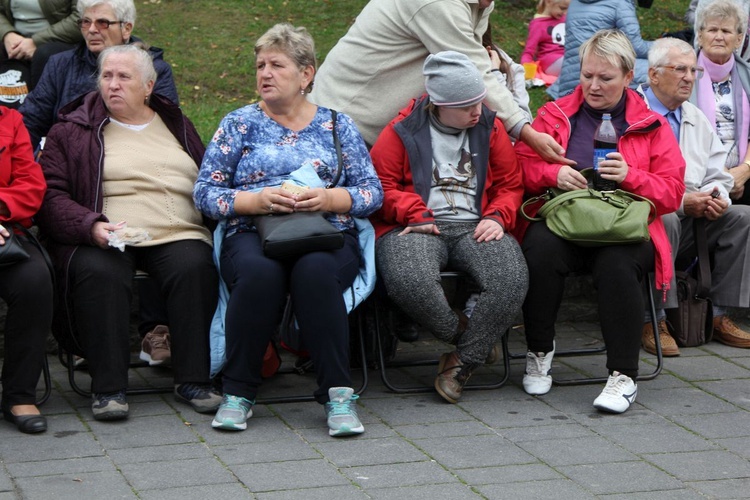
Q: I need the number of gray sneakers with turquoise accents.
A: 2